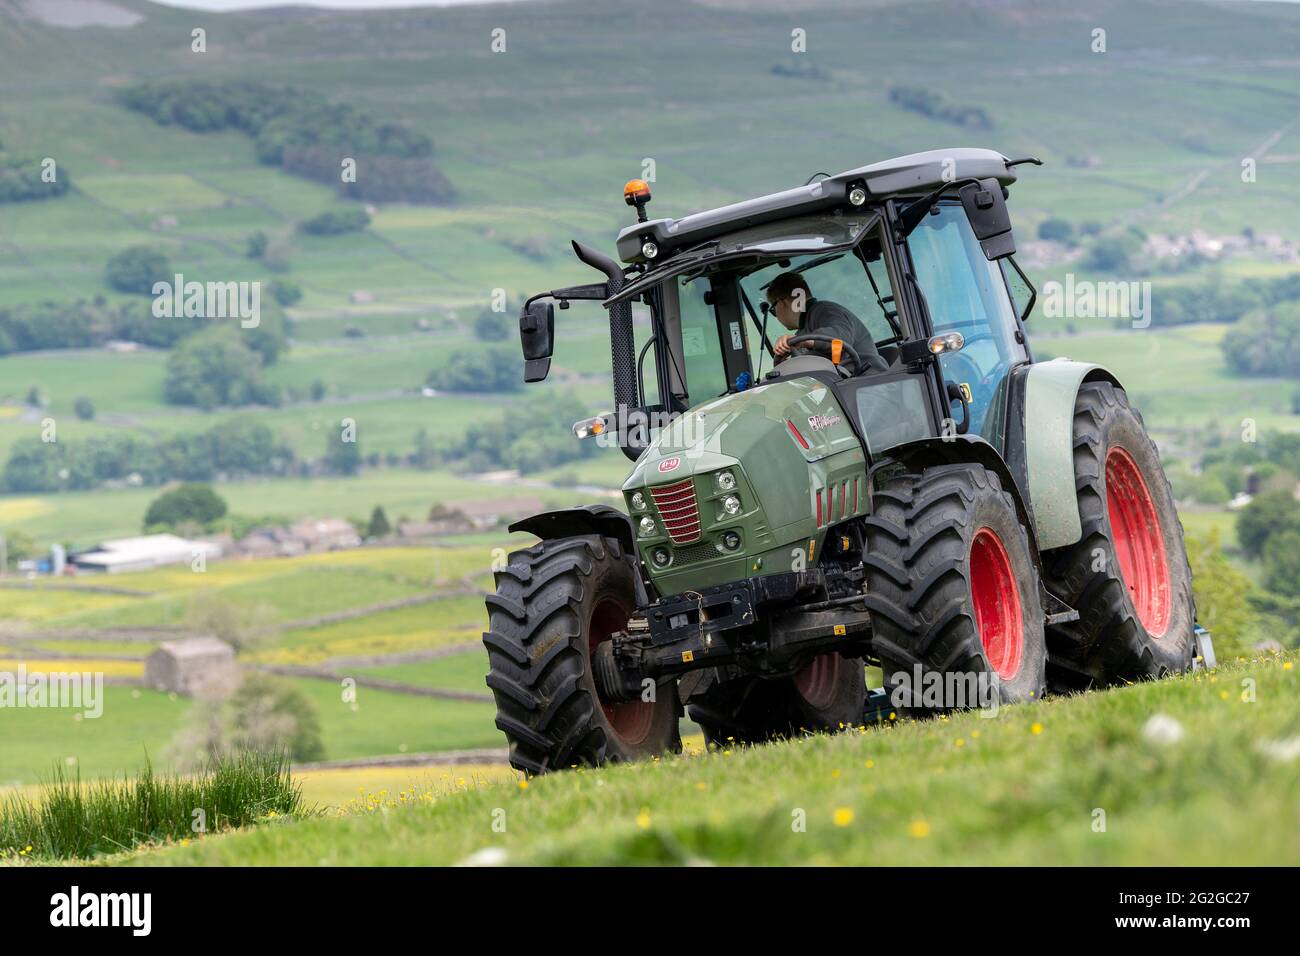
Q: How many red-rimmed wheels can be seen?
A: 4